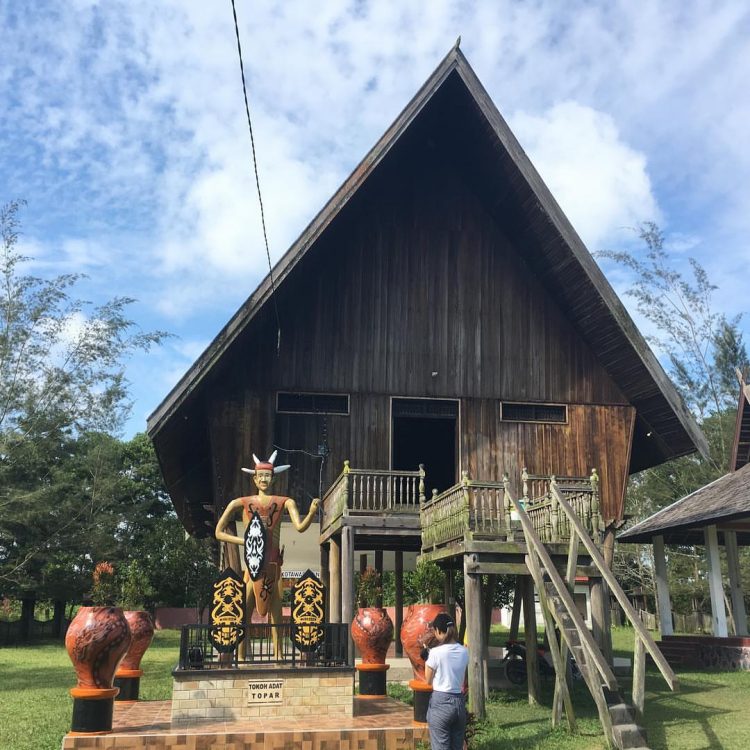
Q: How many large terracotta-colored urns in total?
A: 4